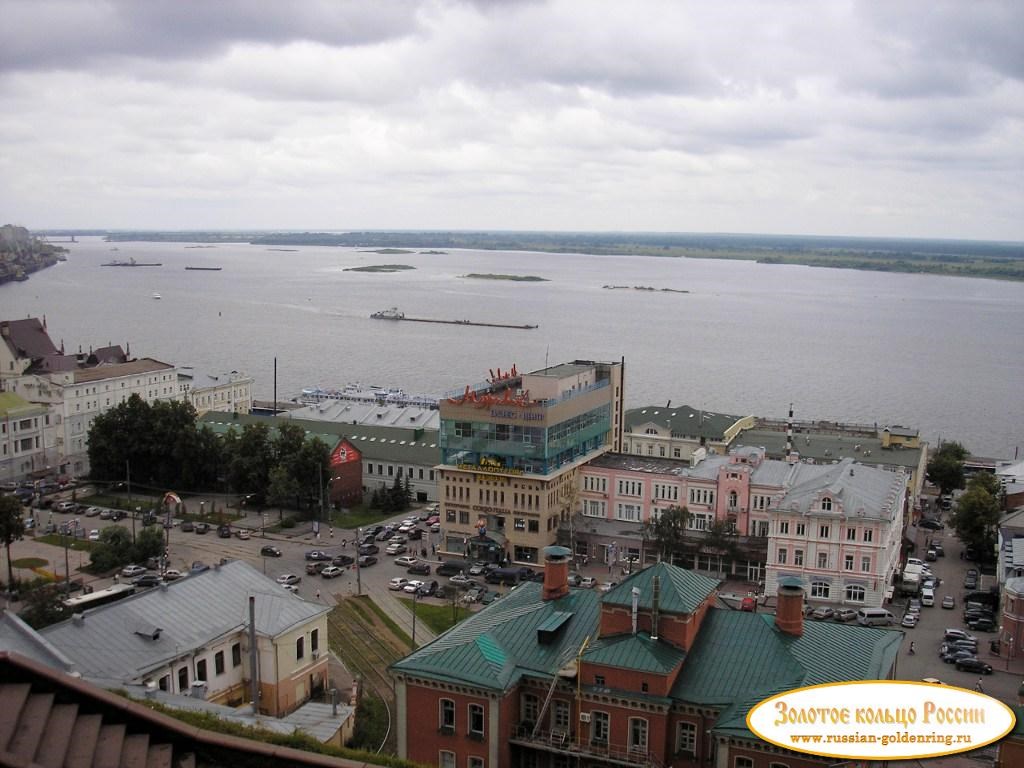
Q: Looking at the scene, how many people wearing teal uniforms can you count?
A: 0